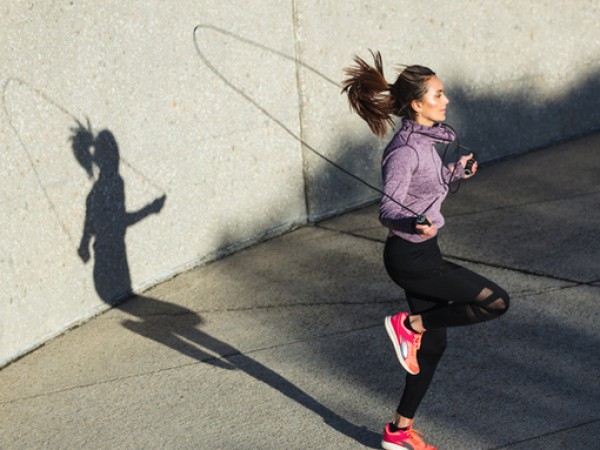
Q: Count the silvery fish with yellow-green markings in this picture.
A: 0